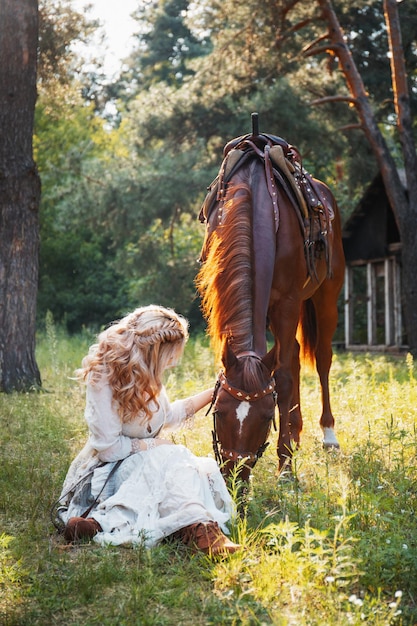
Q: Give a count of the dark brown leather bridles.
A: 1